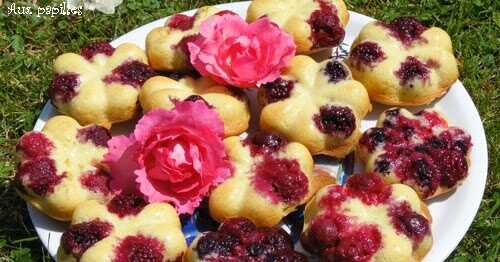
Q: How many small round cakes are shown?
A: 12